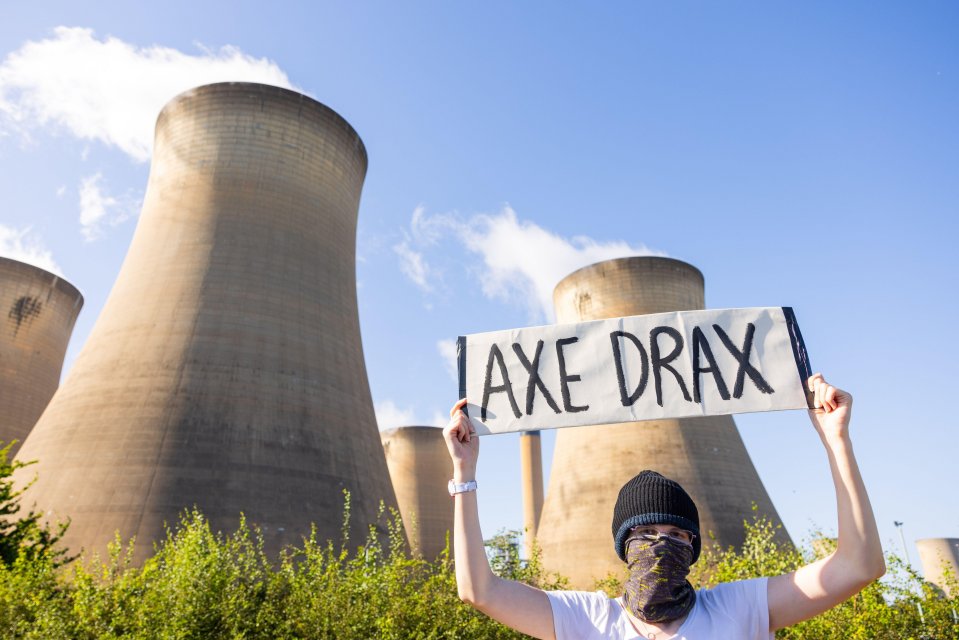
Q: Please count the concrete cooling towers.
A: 5